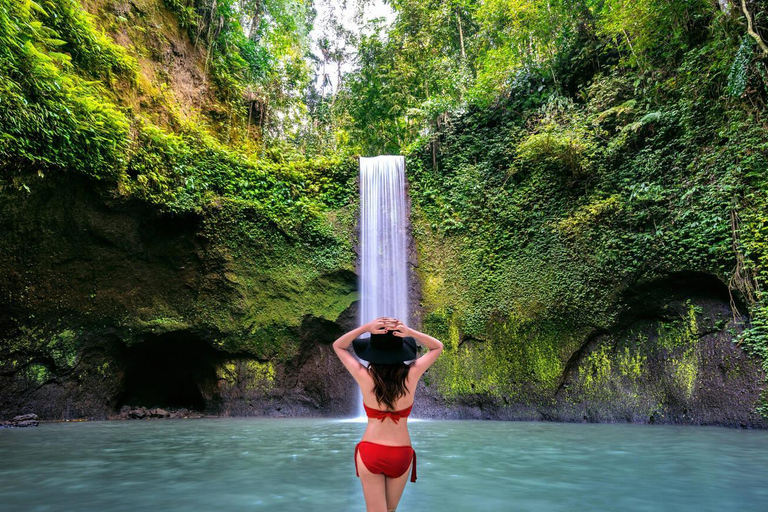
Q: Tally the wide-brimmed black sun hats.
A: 1